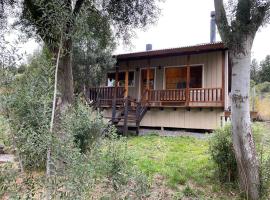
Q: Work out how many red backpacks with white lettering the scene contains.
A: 0